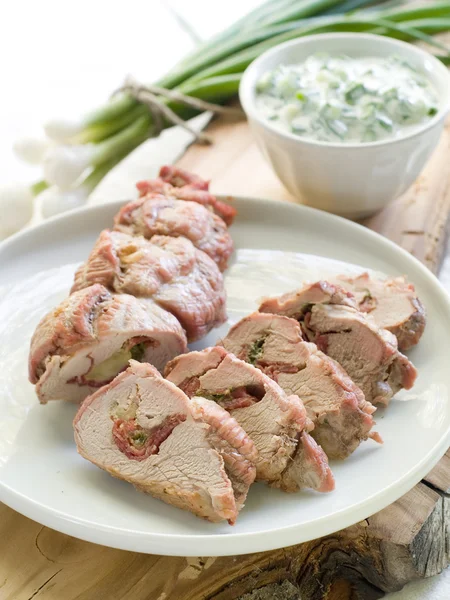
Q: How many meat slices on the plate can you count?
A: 5